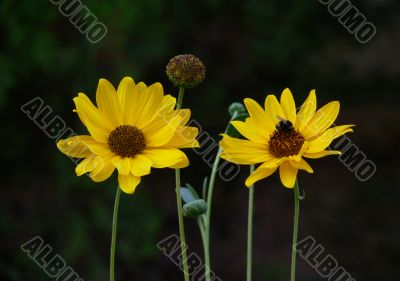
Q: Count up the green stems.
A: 5